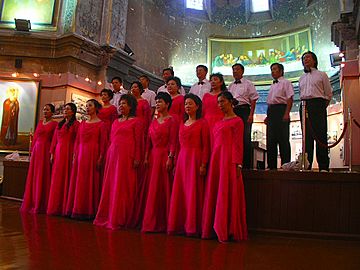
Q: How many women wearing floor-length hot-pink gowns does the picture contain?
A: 11